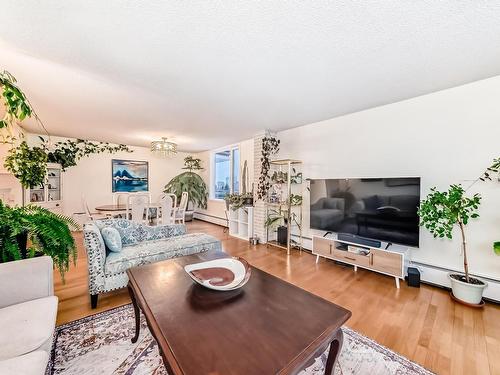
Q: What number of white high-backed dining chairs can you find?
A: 5